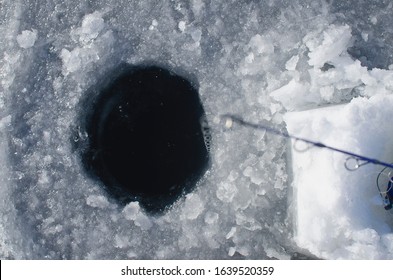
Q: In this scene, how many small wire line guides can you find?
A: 2